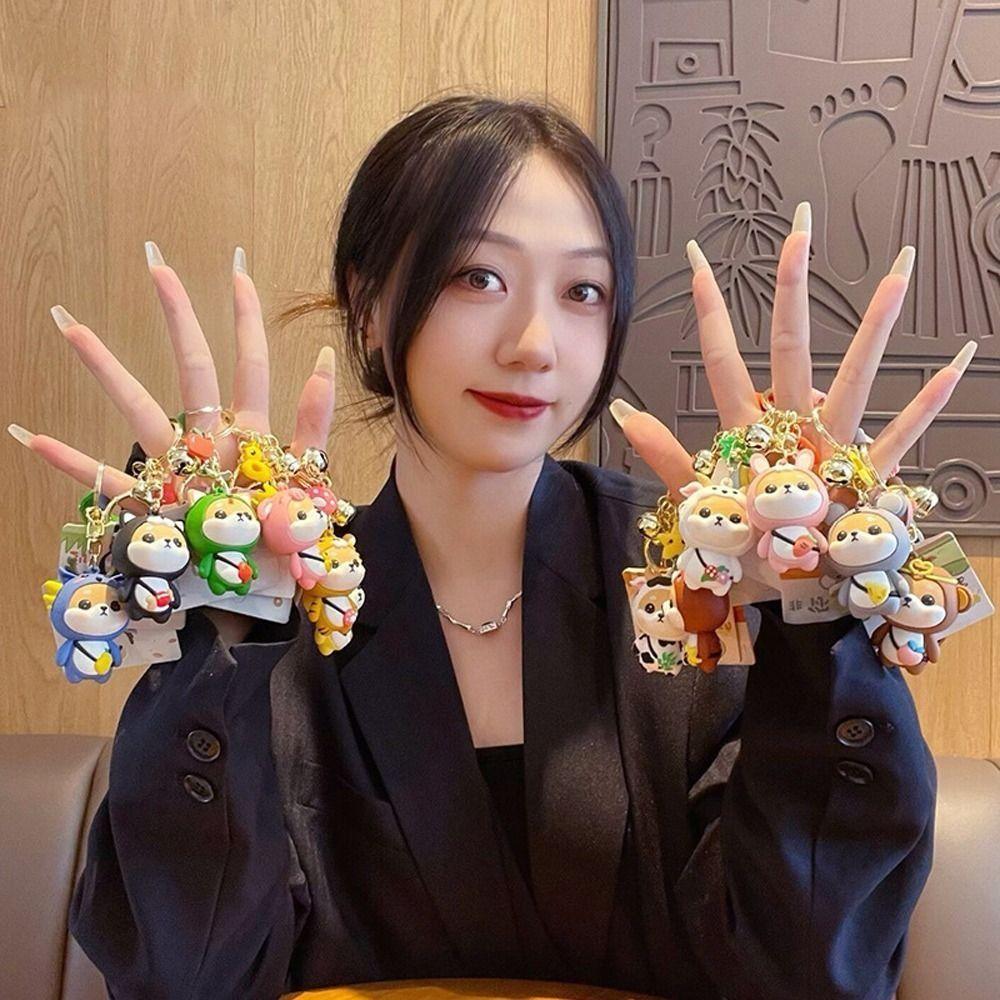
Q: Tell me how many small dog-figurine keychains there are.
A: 11